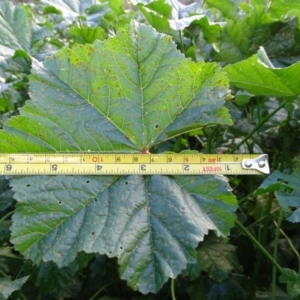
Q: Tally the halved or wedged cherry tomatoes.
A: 0